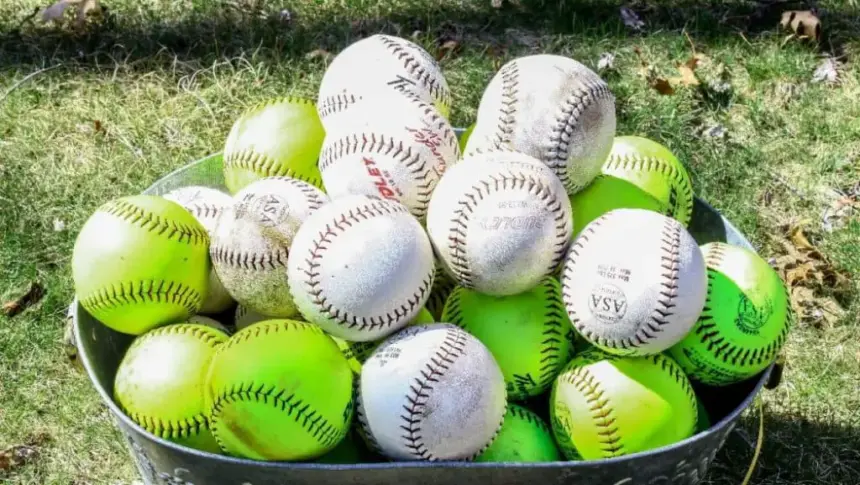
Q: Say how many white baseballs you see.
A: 9